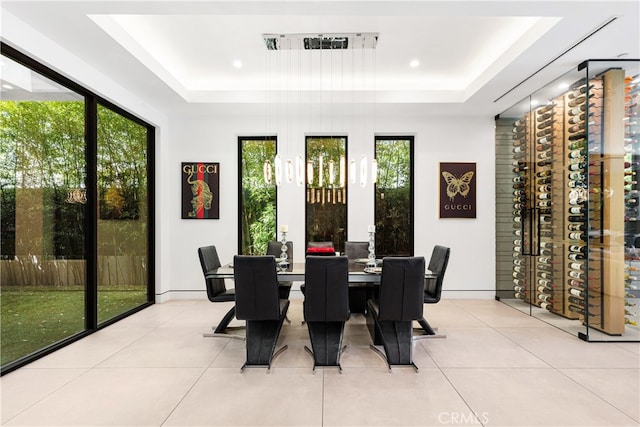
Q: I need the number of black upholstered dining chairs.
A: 8